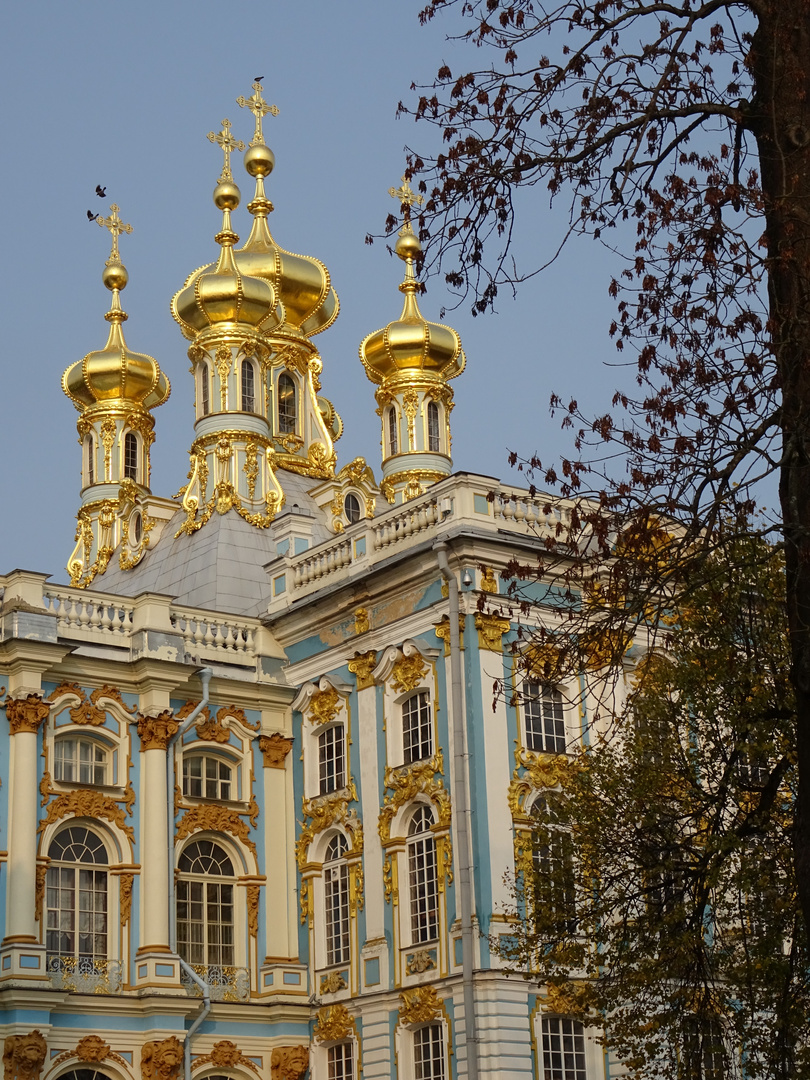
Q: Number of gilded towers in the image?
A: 4